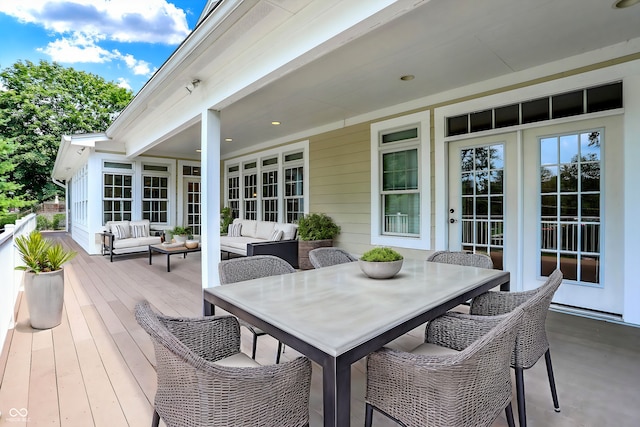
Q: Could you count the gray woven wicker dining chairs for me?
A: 6